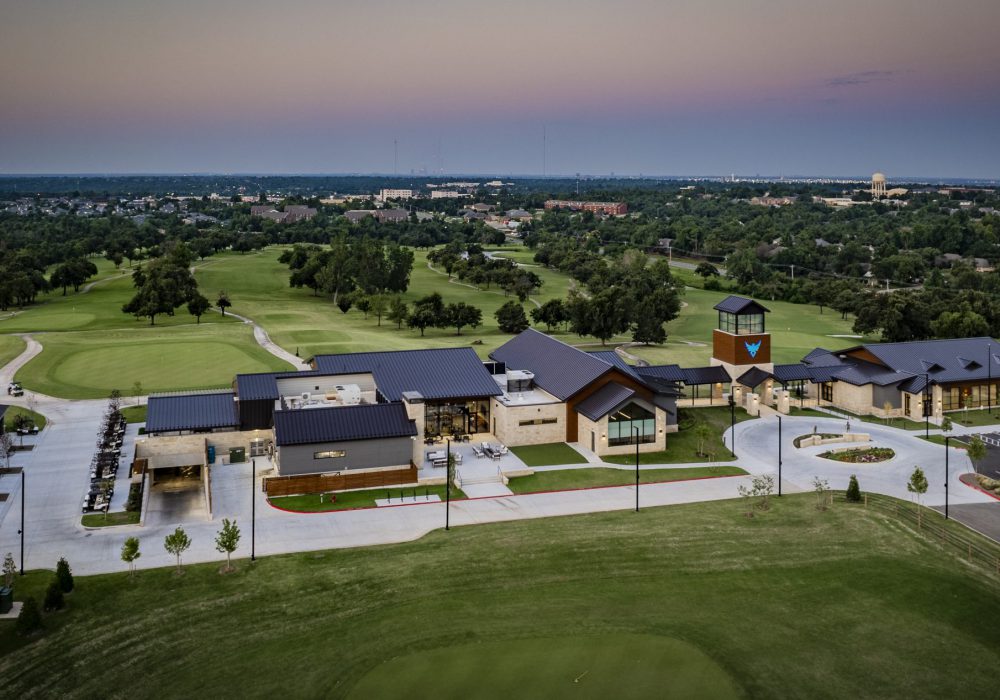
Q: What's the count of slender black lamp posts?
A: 9